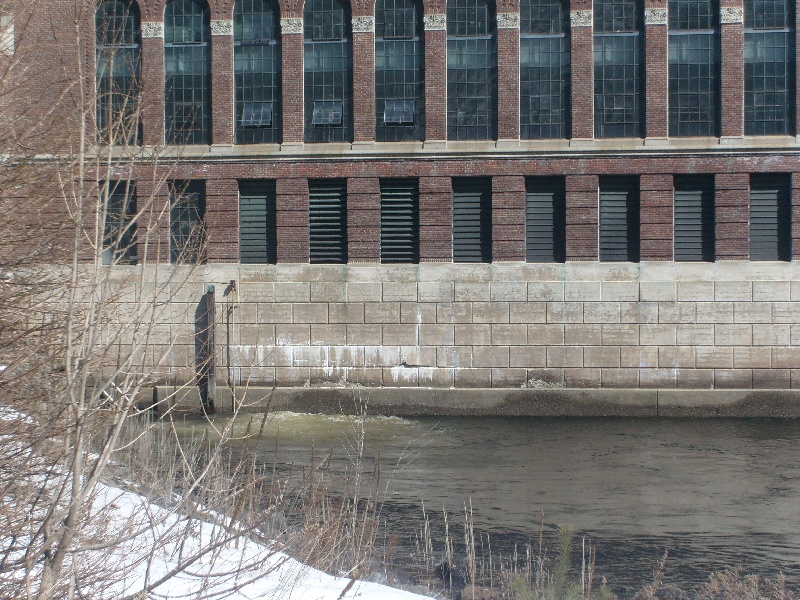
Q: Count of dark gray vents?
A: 8